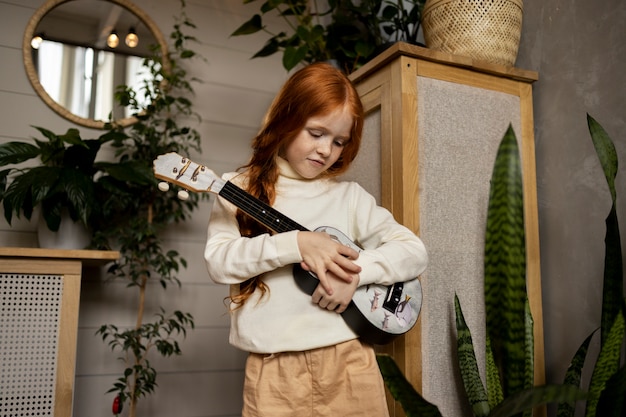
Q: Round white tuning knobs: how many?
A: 2